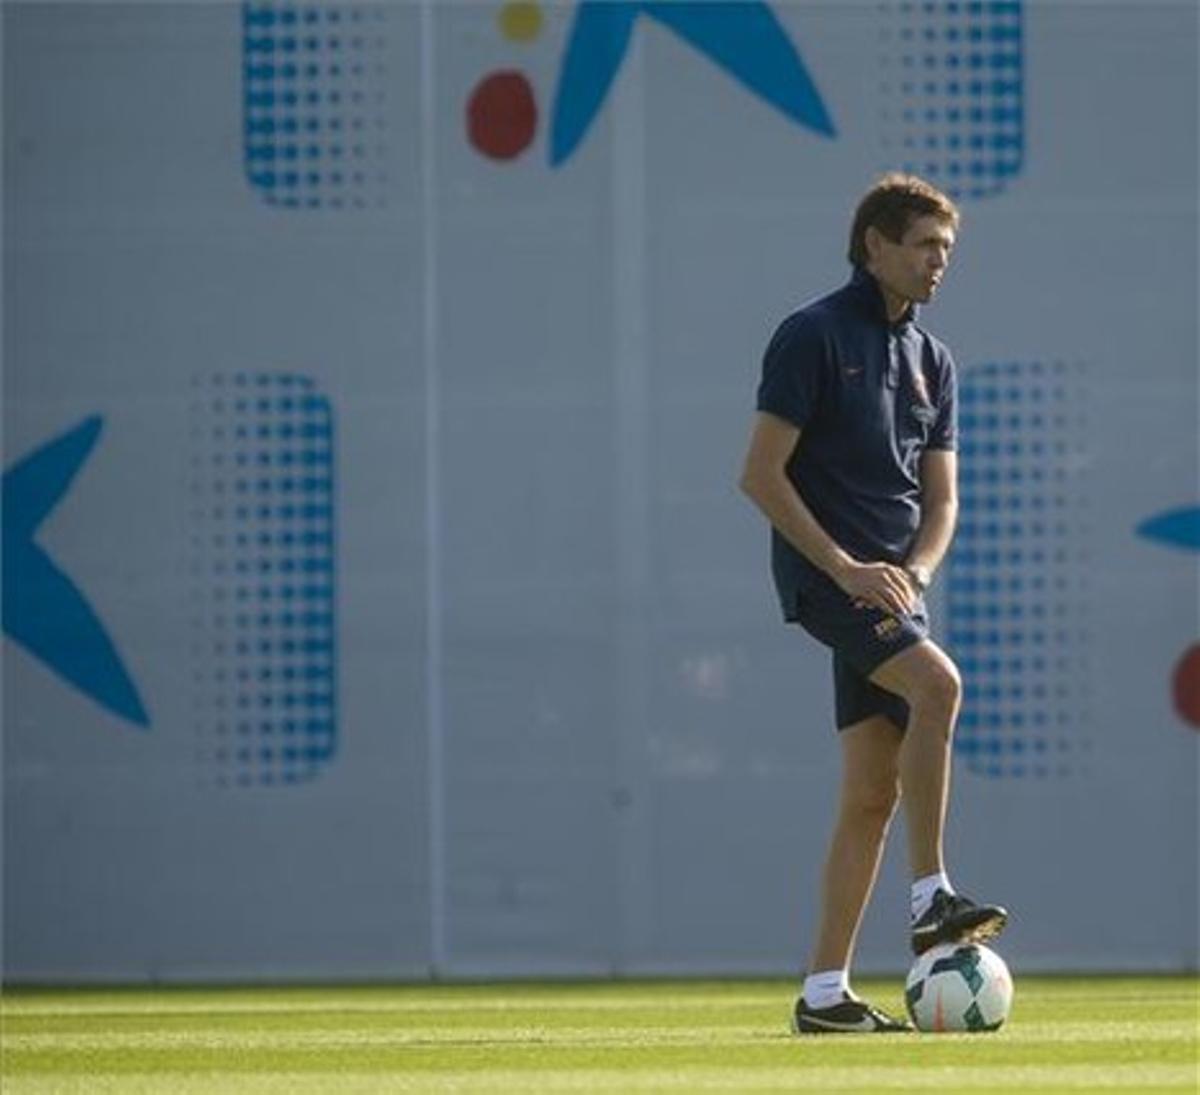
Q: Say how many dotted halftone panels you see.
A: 4